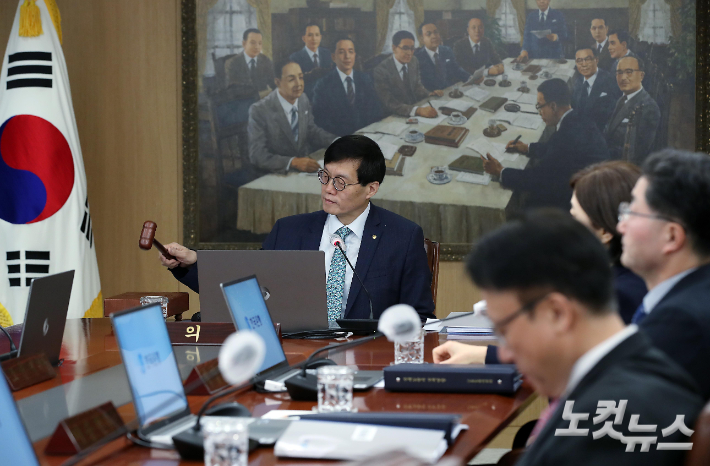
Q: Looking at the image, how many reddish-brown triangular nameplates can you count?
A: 3